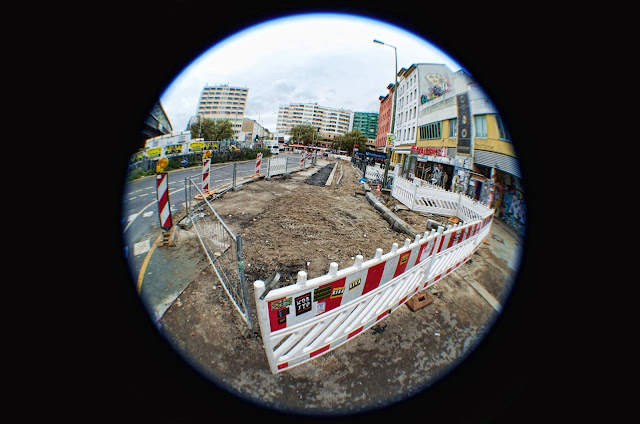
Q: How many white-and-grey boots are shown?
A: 0